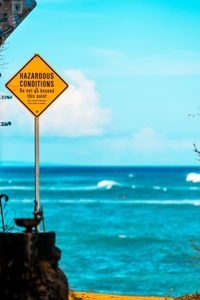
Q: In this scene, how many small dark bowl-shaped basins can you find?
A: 1